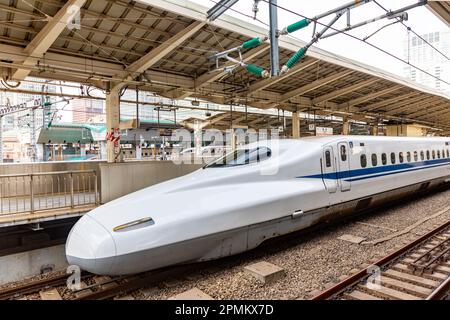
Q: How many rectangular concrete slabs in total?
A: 3